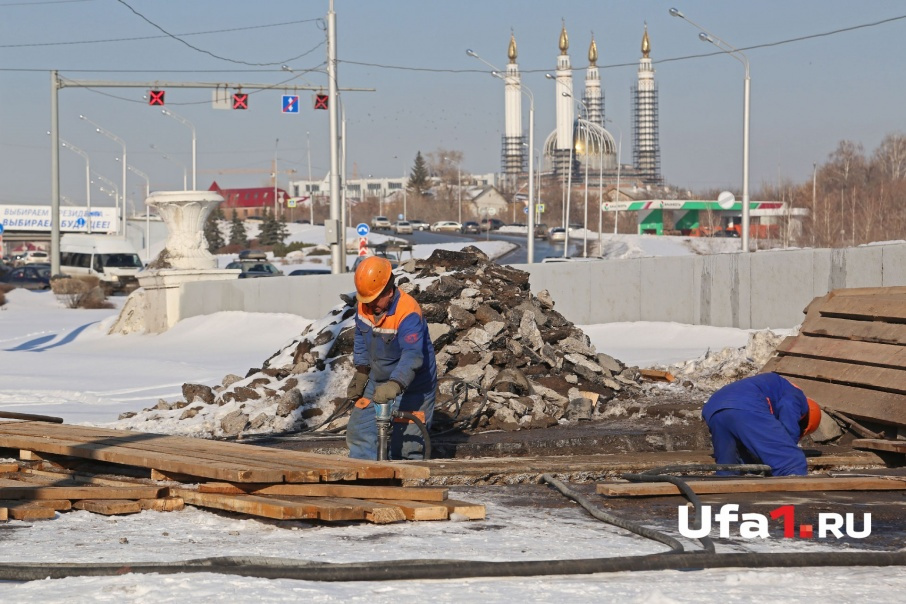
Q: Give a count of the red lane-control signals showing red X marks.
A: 3